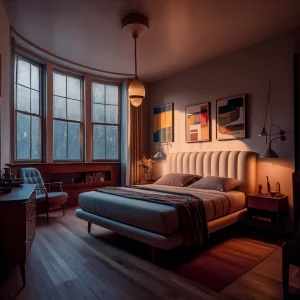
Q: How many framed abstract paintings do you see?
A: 3